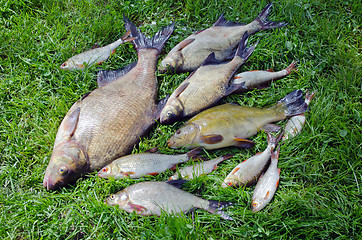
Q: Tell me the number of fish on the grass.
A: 12